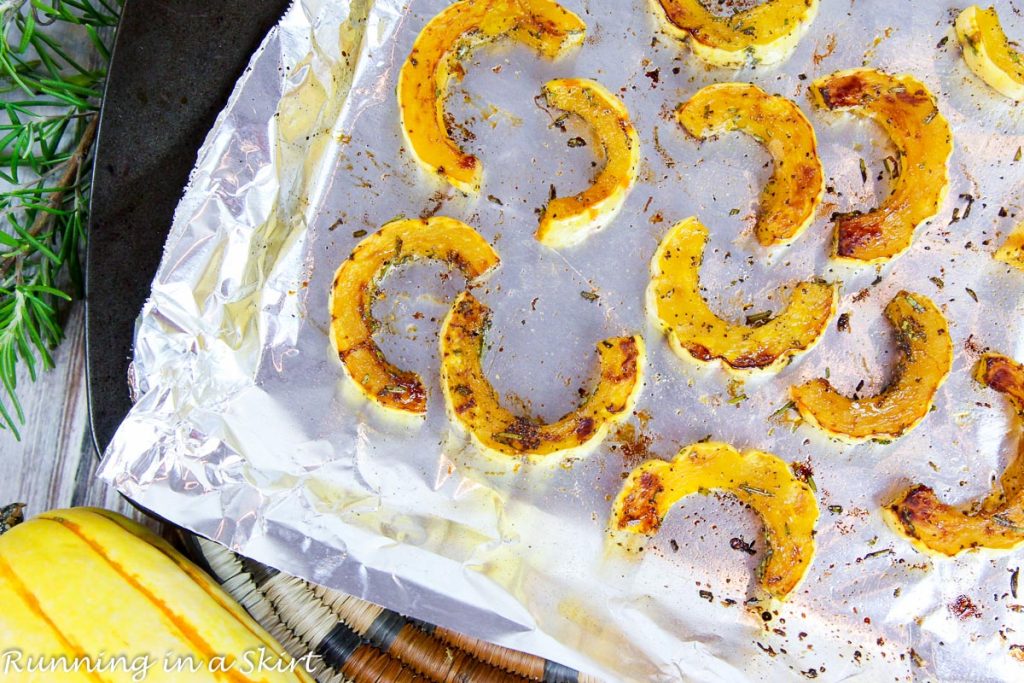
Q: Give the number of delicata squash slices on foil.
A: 13